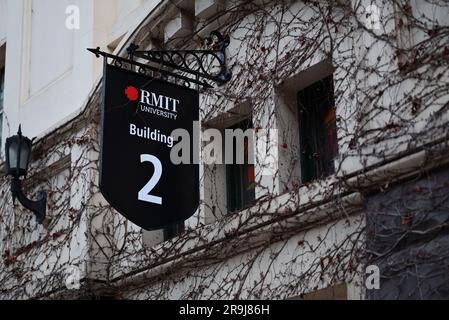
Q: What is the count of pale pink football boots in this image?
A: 0